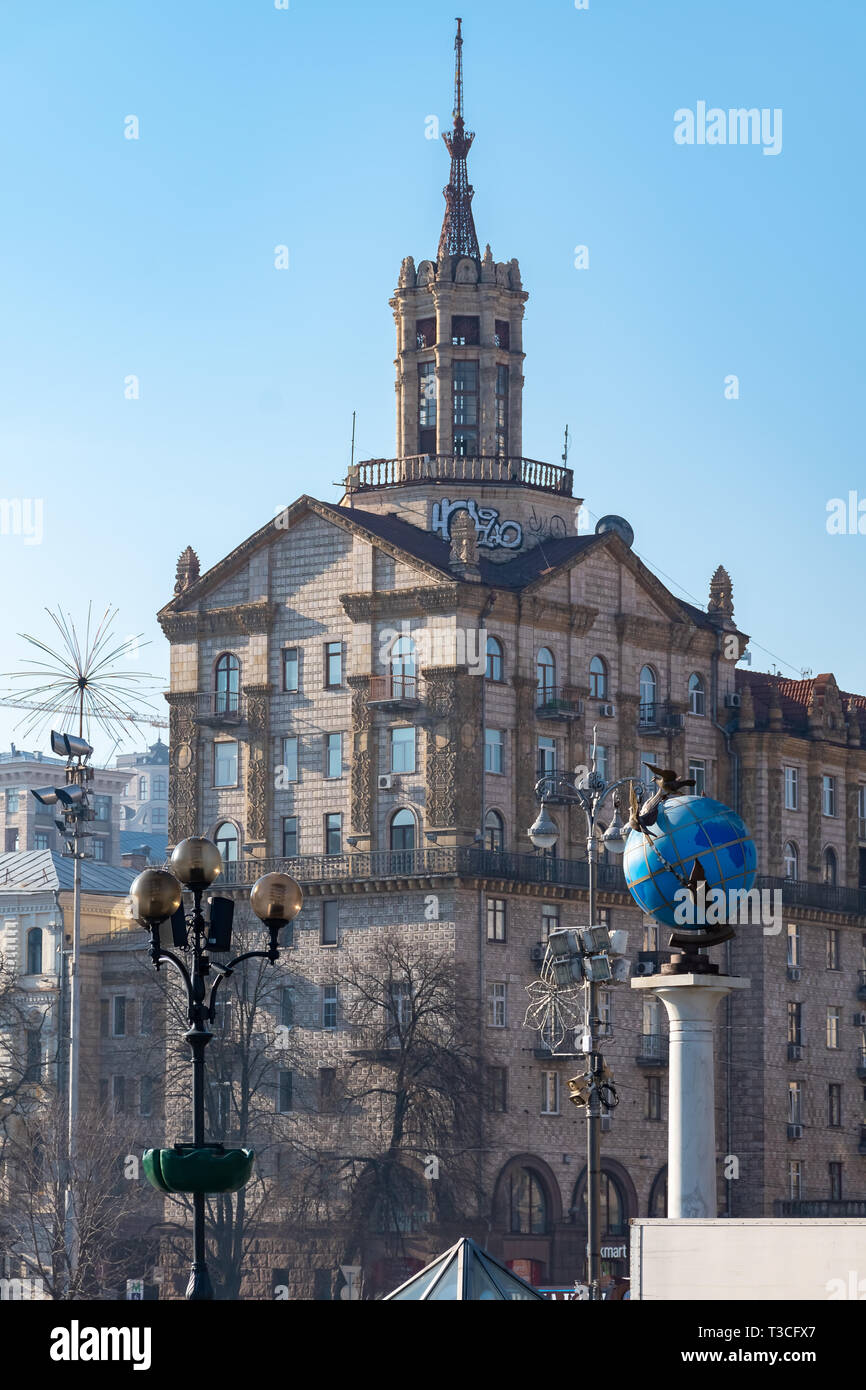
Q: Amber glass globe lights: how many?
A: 3